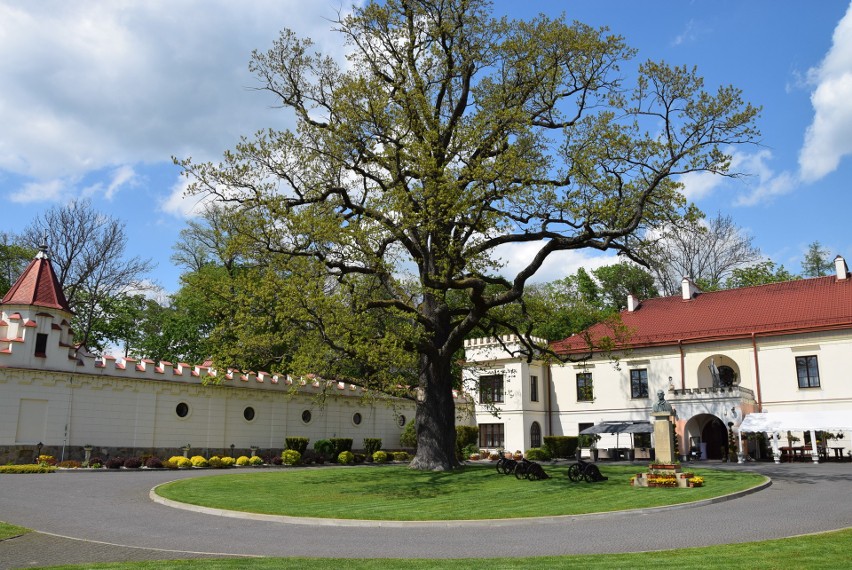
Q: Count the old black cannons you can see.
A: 3